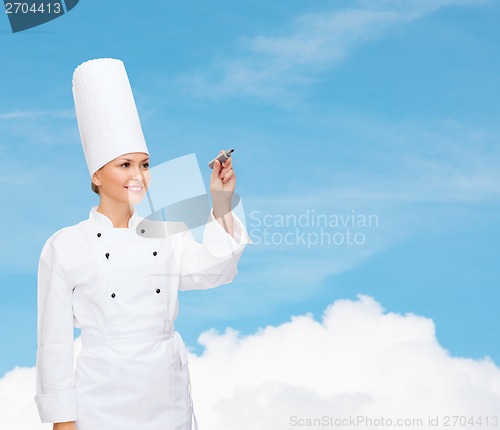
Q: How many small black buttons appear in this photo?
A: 6